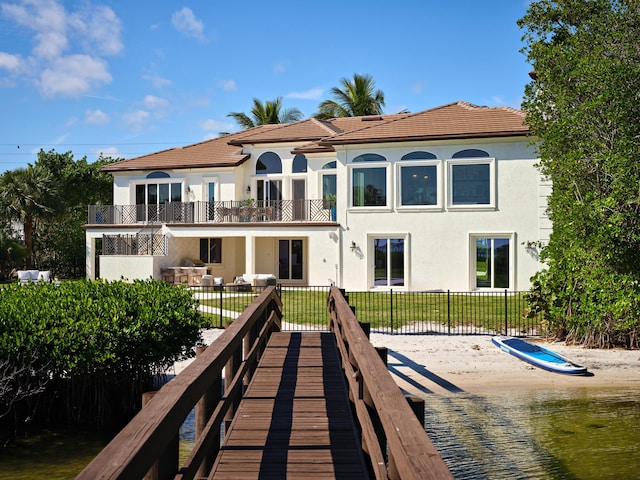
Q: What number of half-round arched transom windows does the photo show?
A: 7